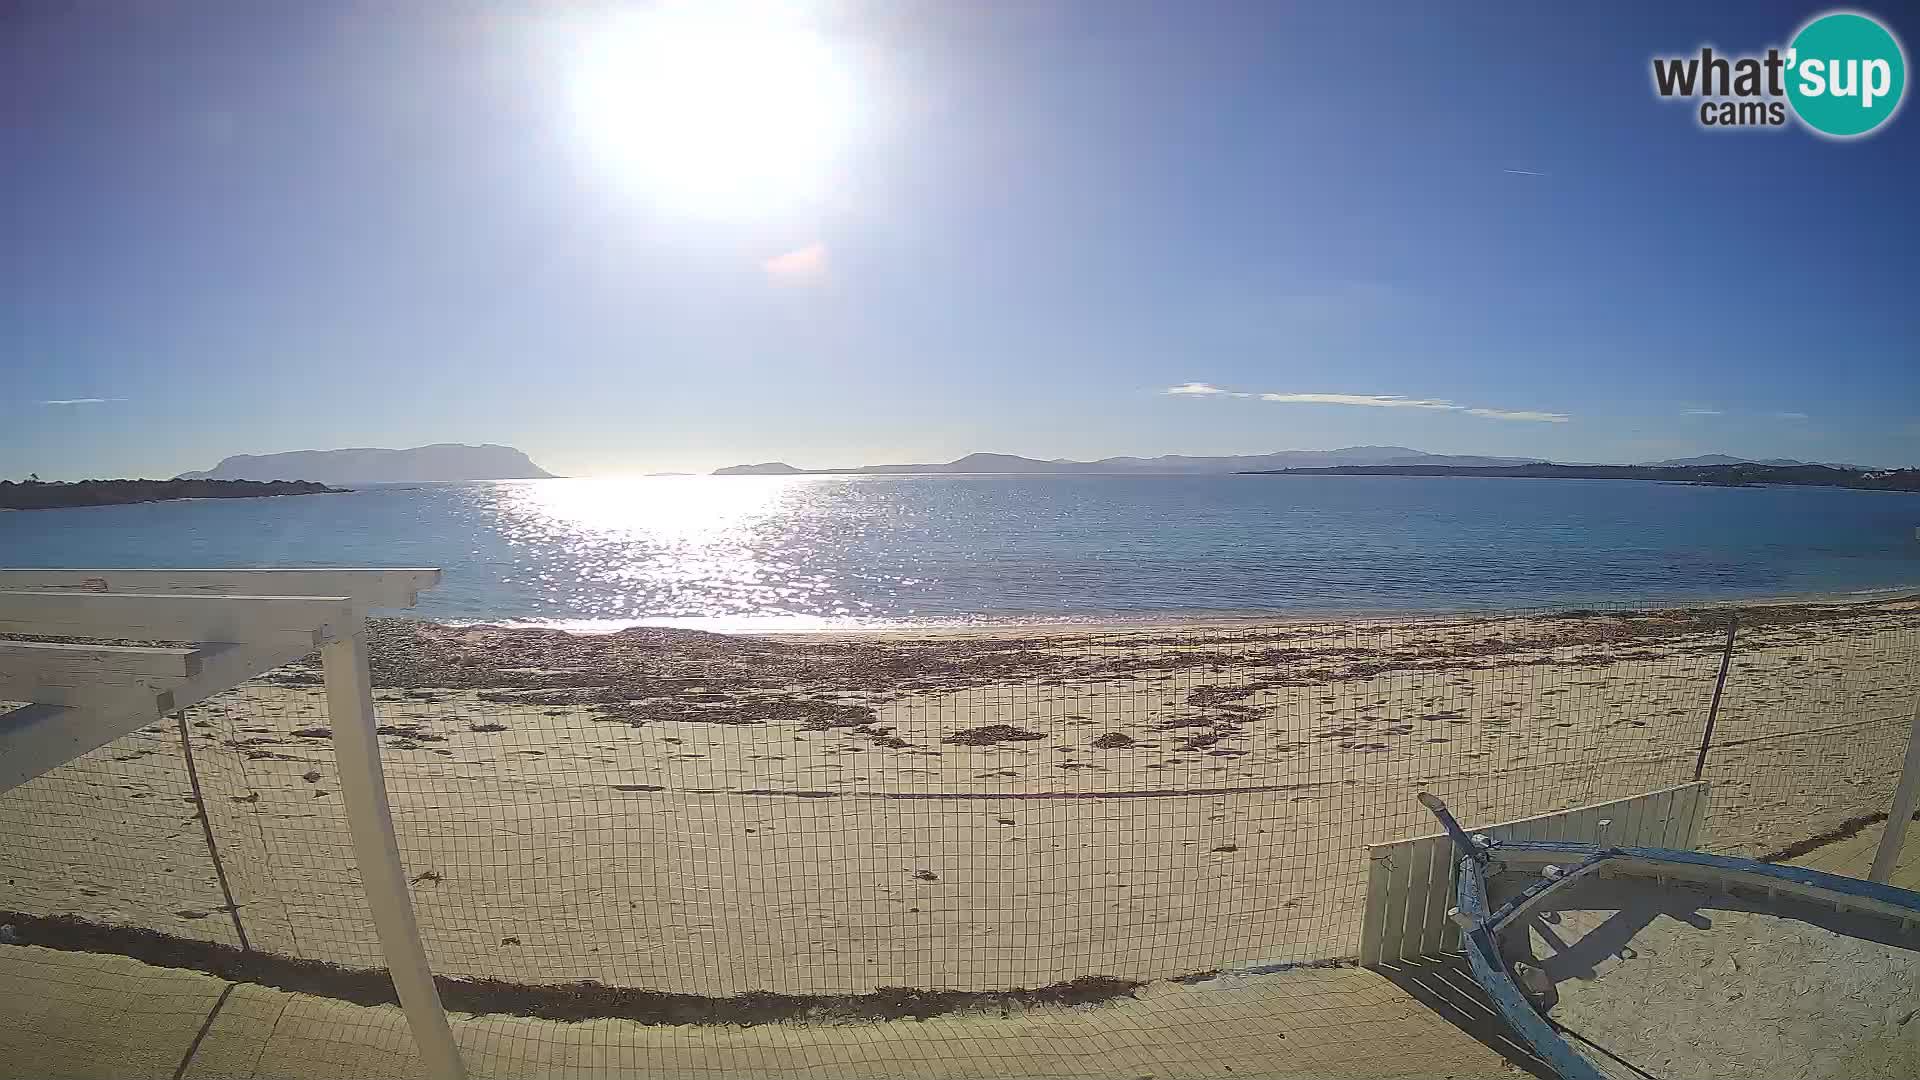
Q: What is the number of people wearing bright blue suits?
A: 0